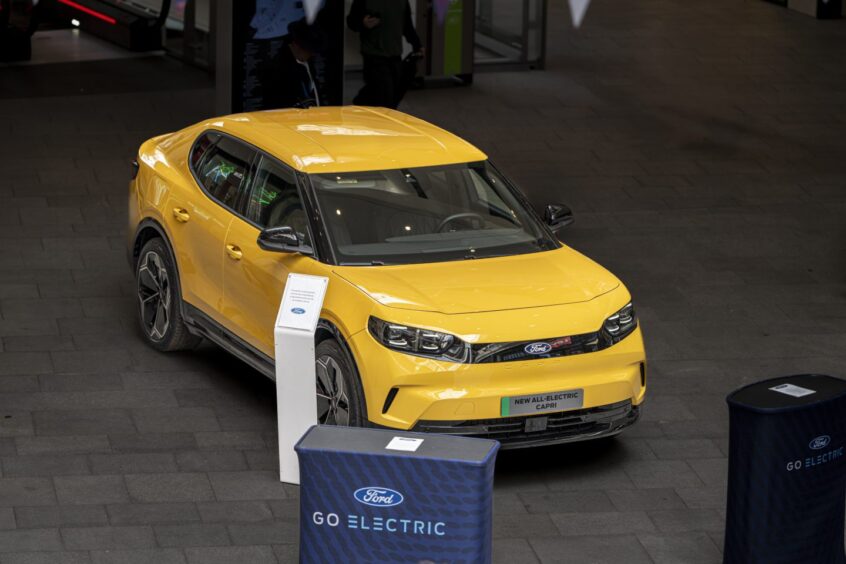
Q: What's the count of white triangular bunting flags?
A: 2